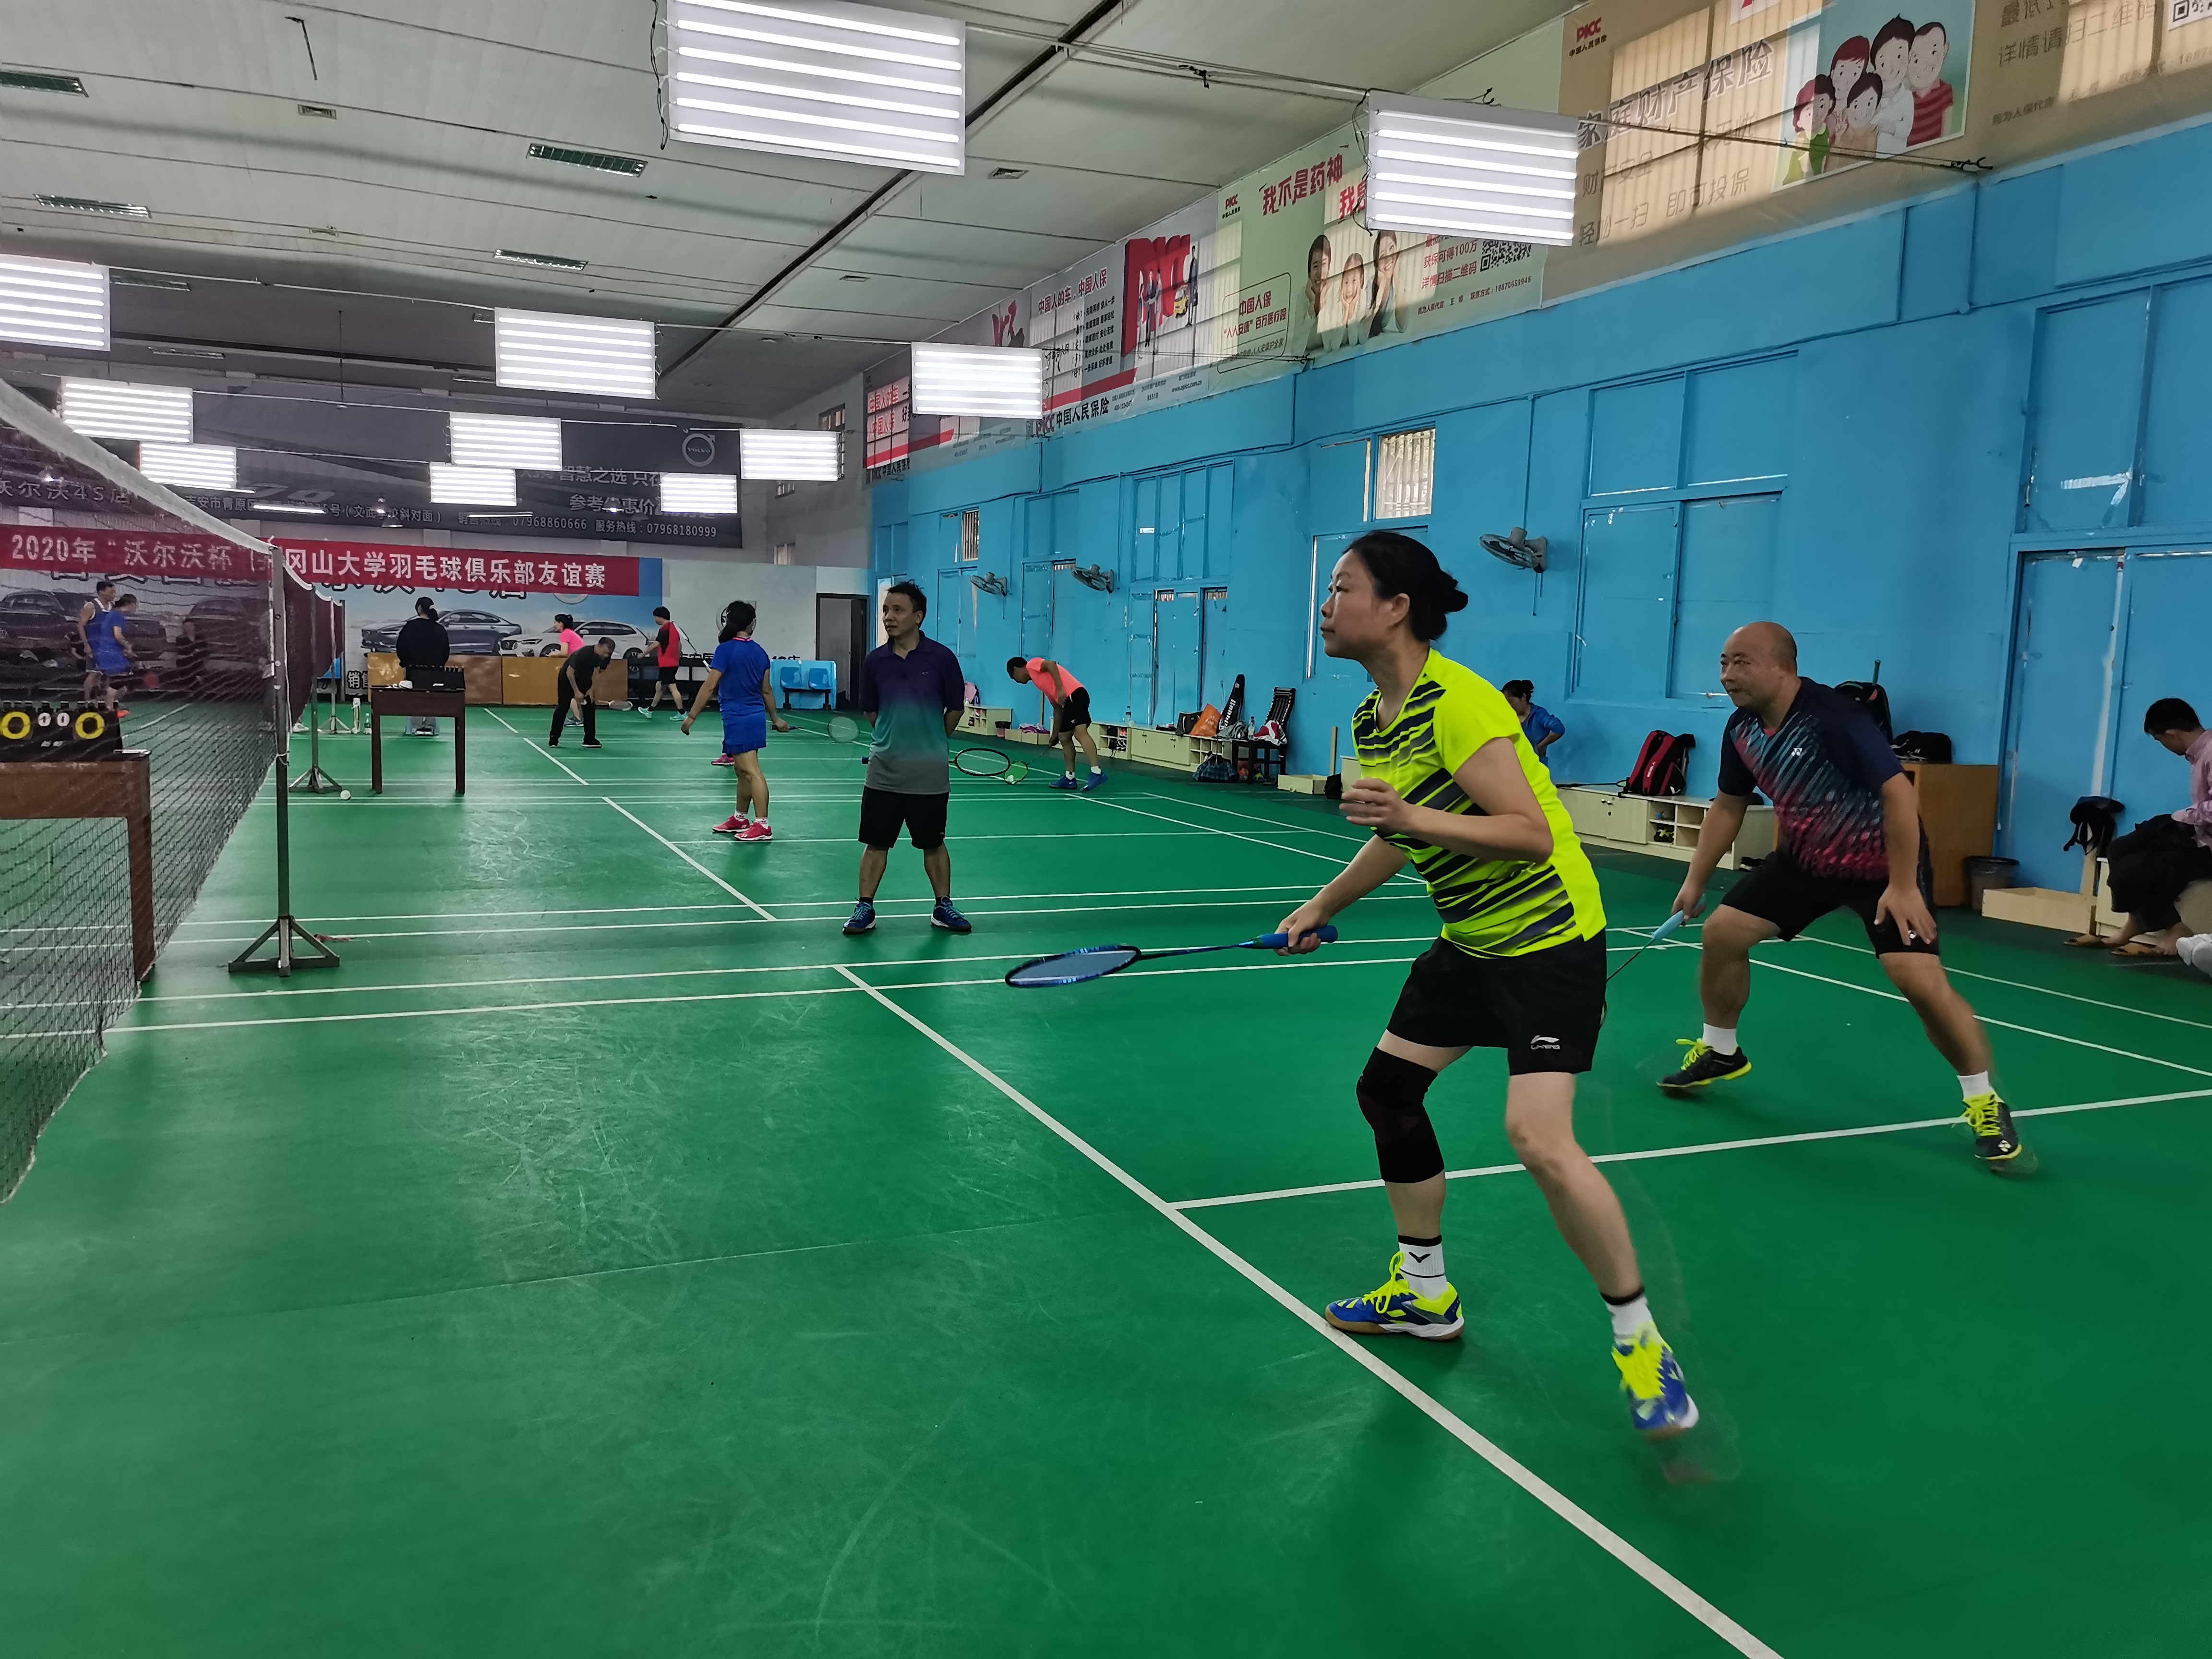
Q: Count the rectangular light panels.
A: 11